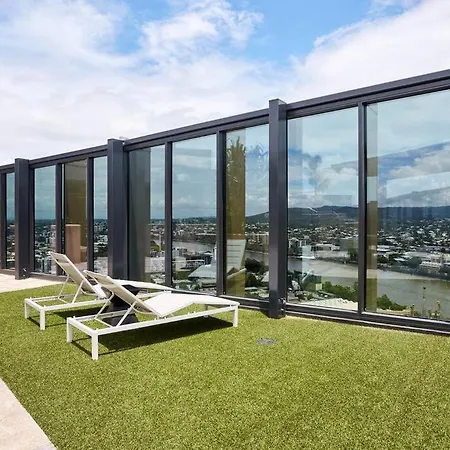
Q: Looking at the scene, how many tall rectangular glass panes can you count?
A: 9